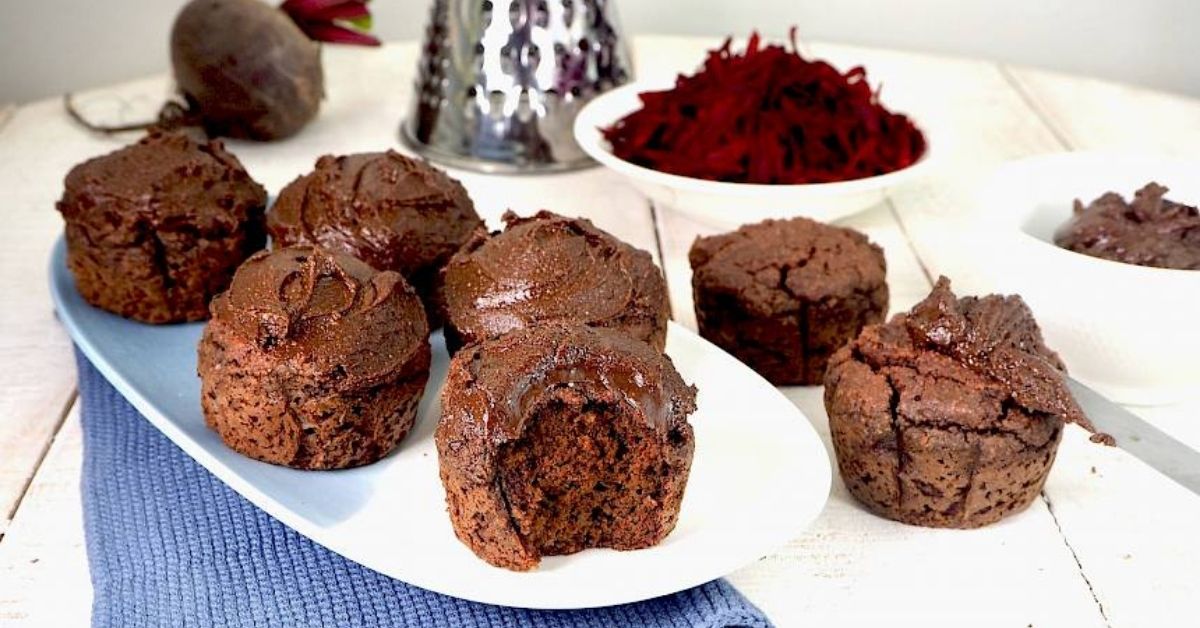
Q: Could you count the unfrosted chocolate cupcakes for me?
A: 1